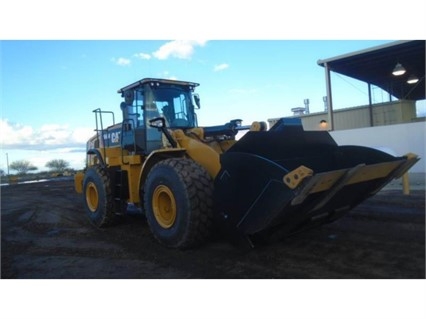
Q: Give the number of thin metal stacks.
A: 2